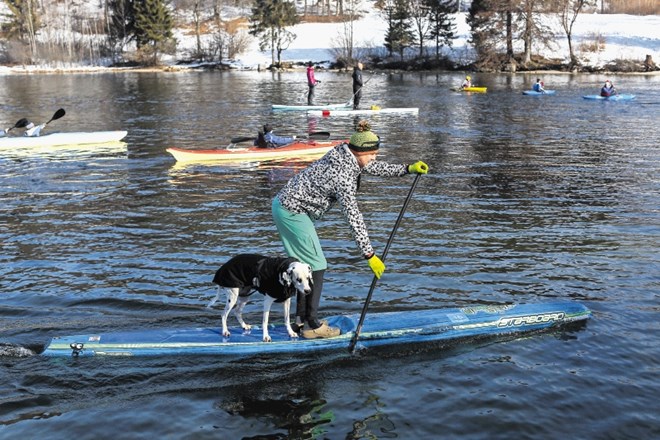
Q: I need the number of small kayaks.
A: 3